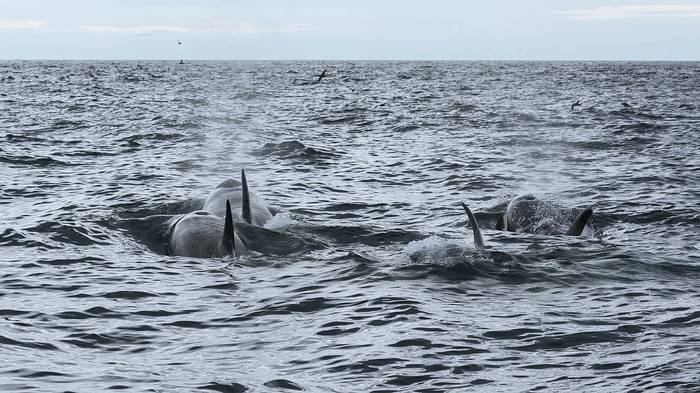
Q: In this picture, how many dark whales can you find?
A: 4